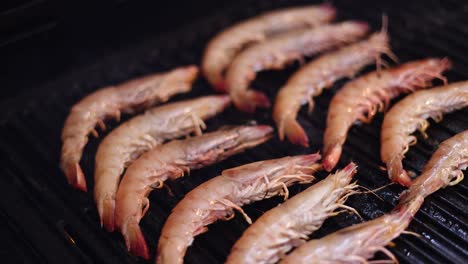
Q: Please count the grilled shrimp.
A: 12